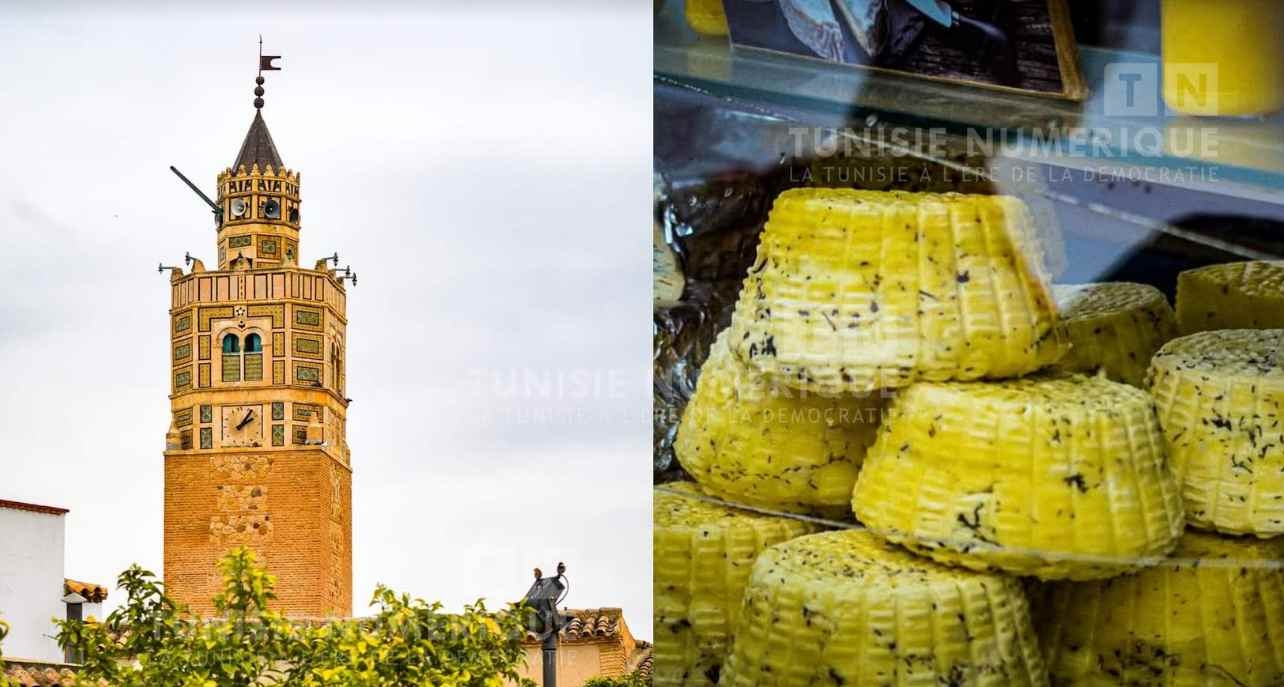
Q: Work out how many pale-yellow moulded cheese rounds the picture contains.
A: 9